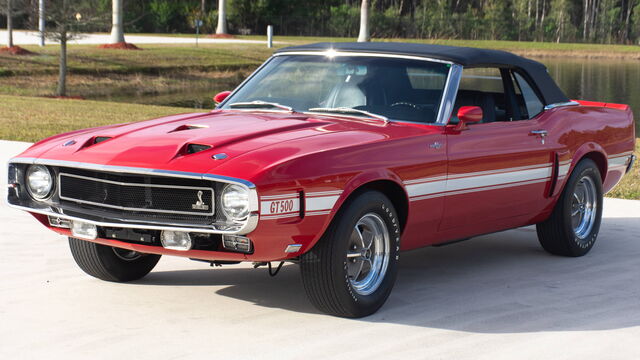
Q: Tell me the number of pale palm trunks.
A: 3